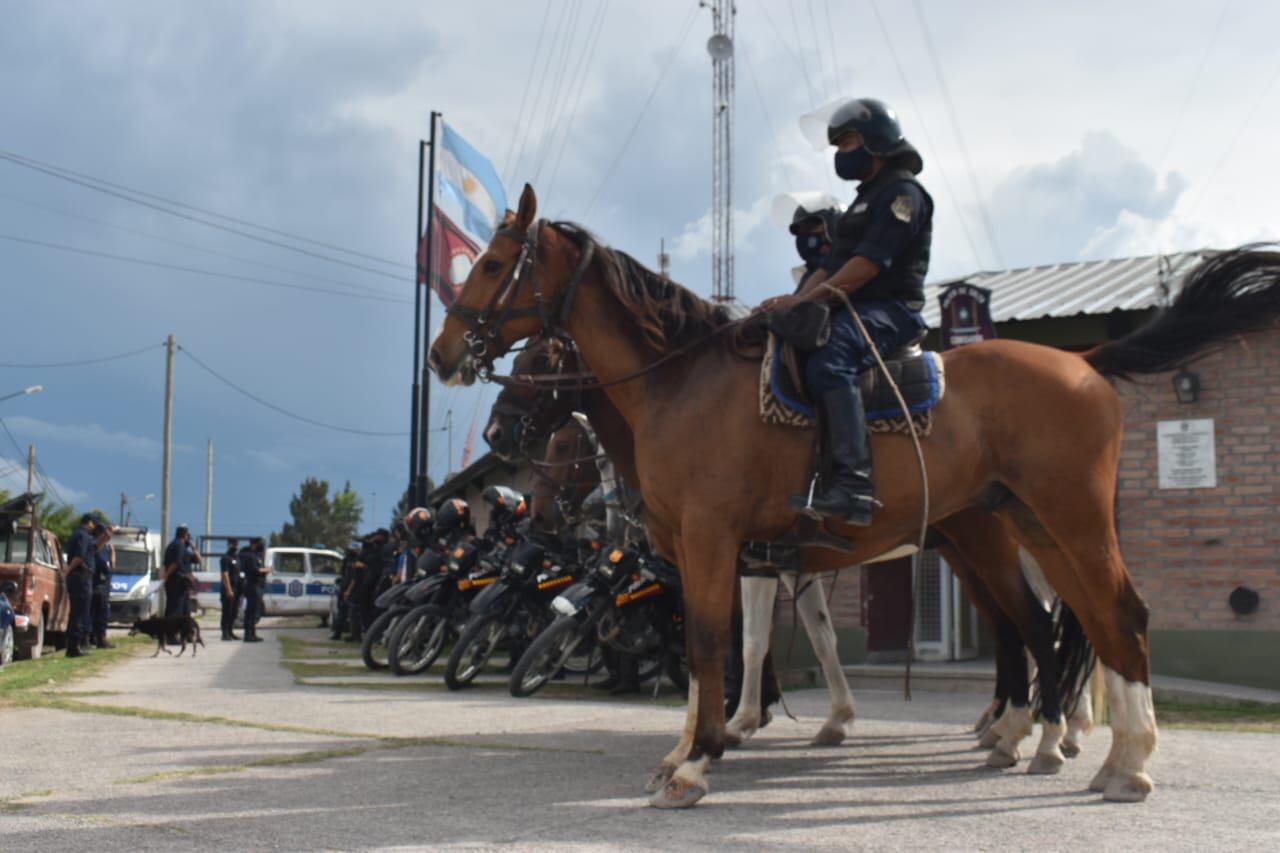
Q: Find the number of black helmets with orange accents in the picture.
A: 3